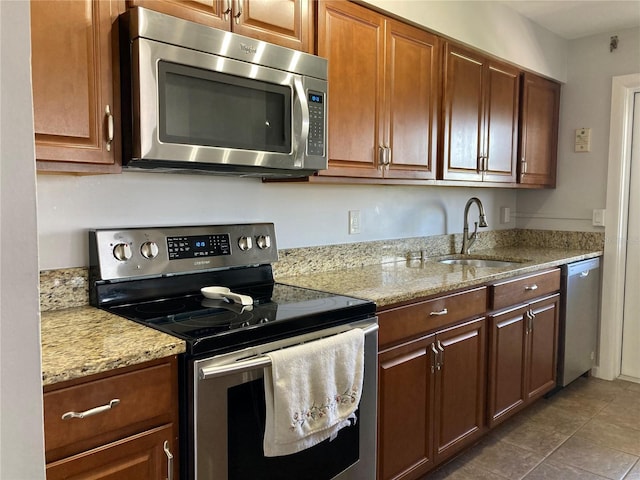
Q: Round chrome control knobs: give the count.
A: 4